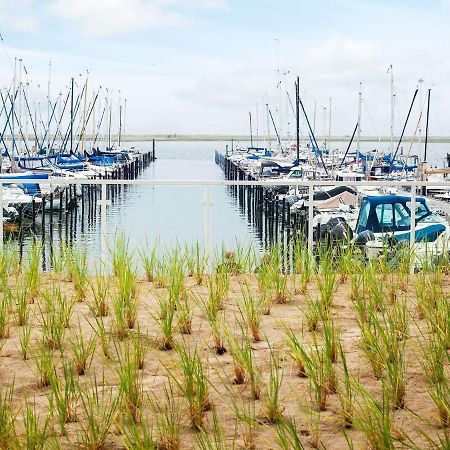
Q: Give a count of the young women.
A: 0